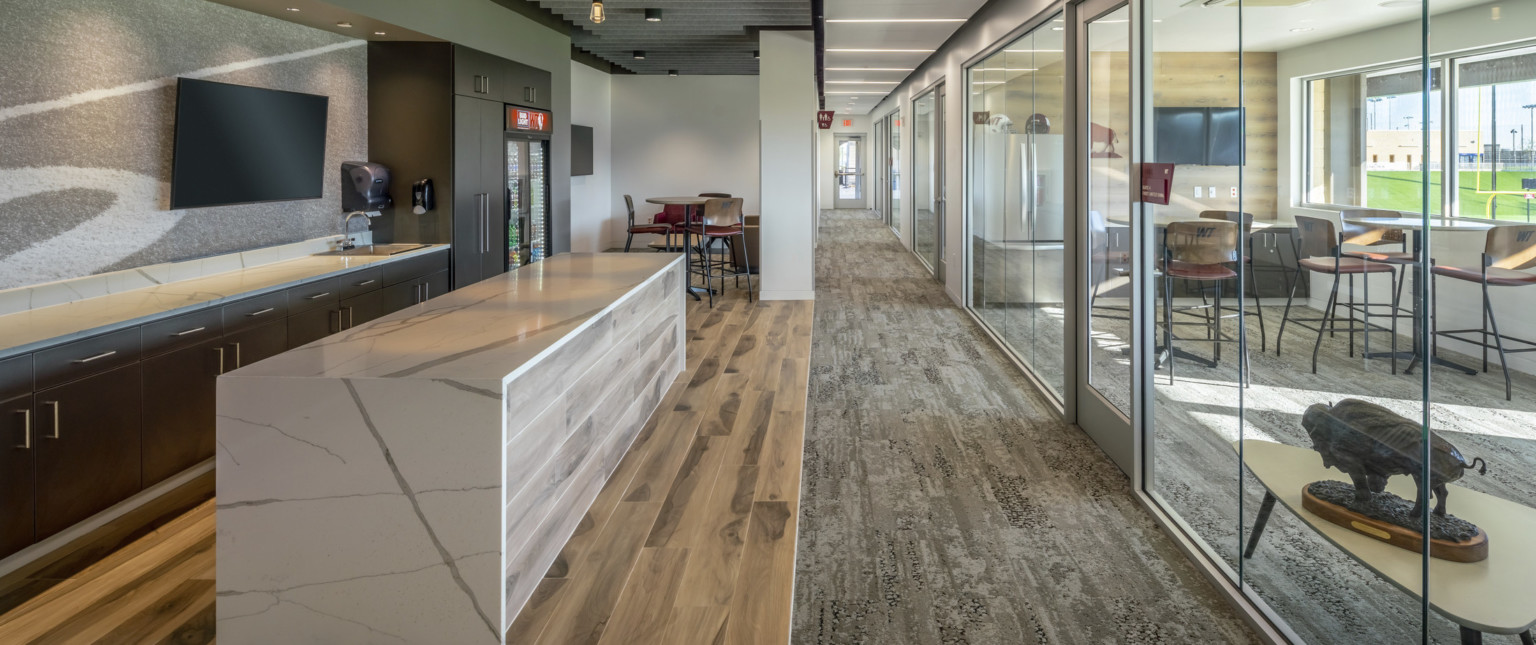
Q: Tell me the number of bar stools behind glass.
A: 6